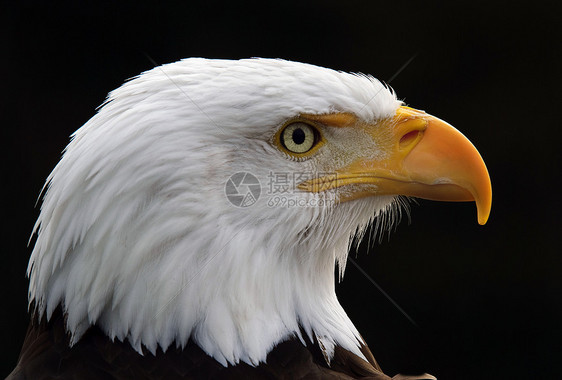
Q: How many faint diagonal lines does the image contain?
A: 4